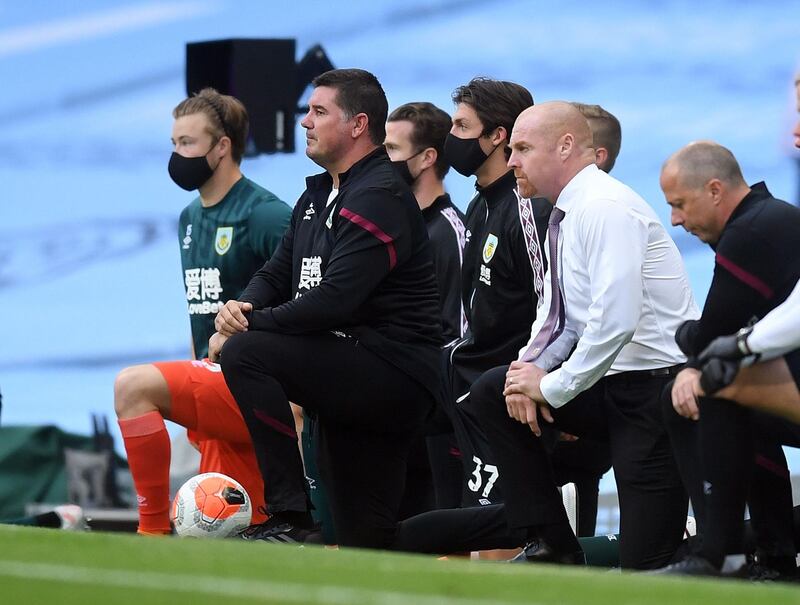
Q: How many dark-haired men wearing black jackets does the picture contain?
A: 3